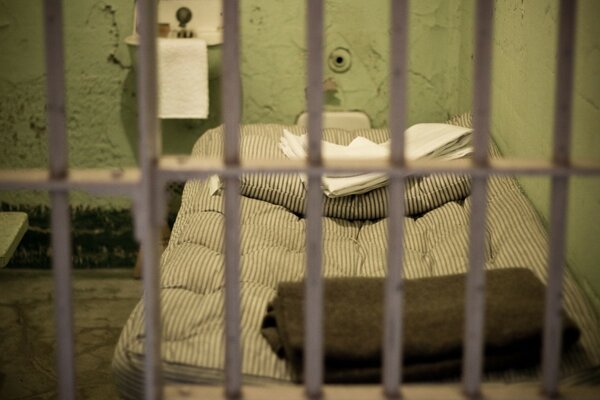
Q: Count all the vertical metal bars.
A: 7